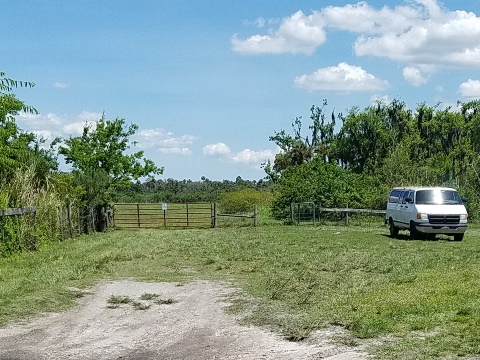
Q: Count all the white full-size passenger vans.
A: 1